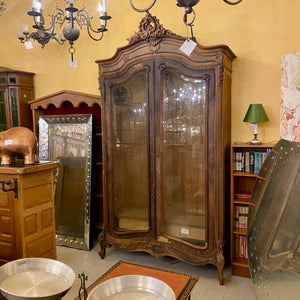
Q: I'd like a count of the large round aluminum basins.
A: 2